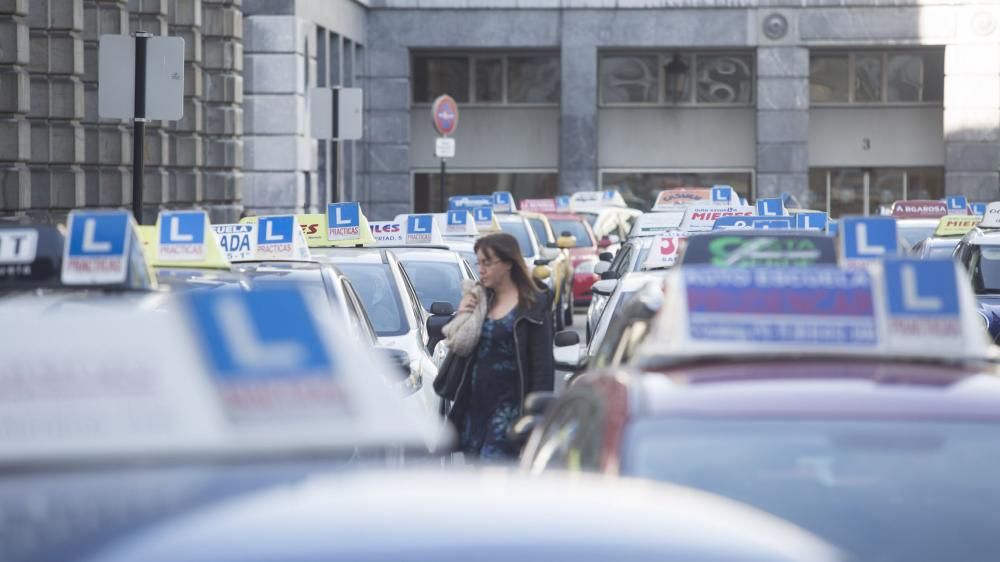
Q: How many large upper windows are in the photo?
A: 3